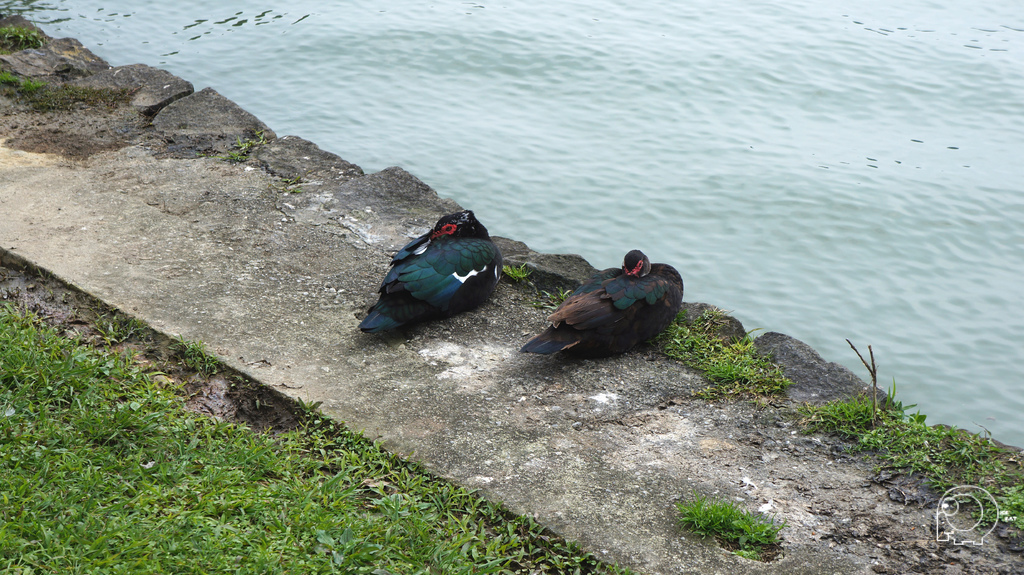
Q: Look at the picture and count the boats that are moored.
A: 0